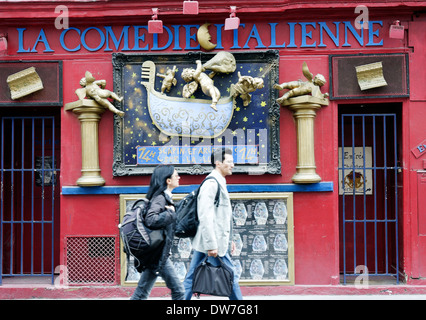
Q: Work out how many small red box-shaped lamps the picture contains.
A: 5